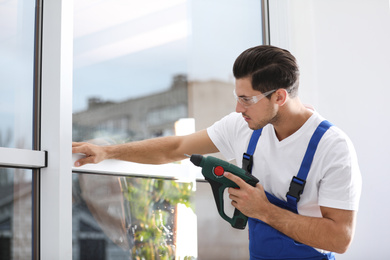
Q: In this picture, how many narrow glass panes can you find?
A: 2